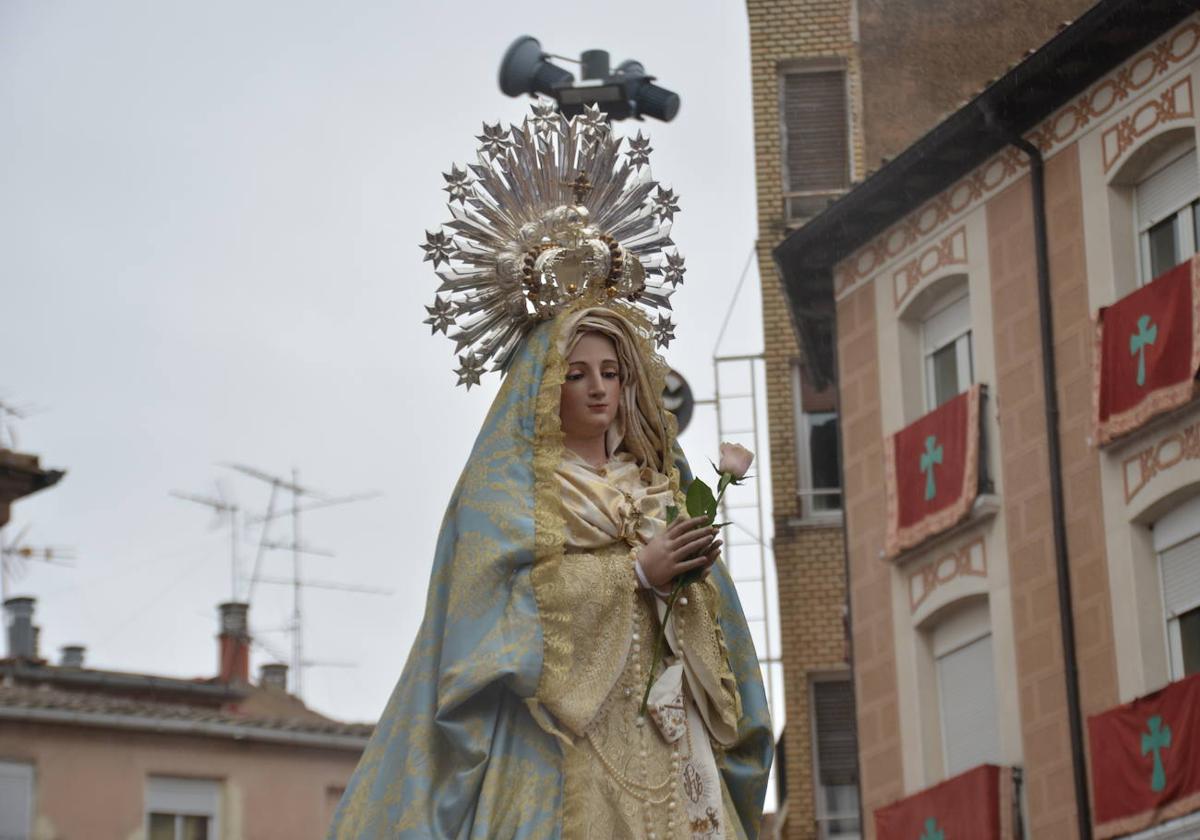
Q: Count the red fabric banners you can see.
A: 4